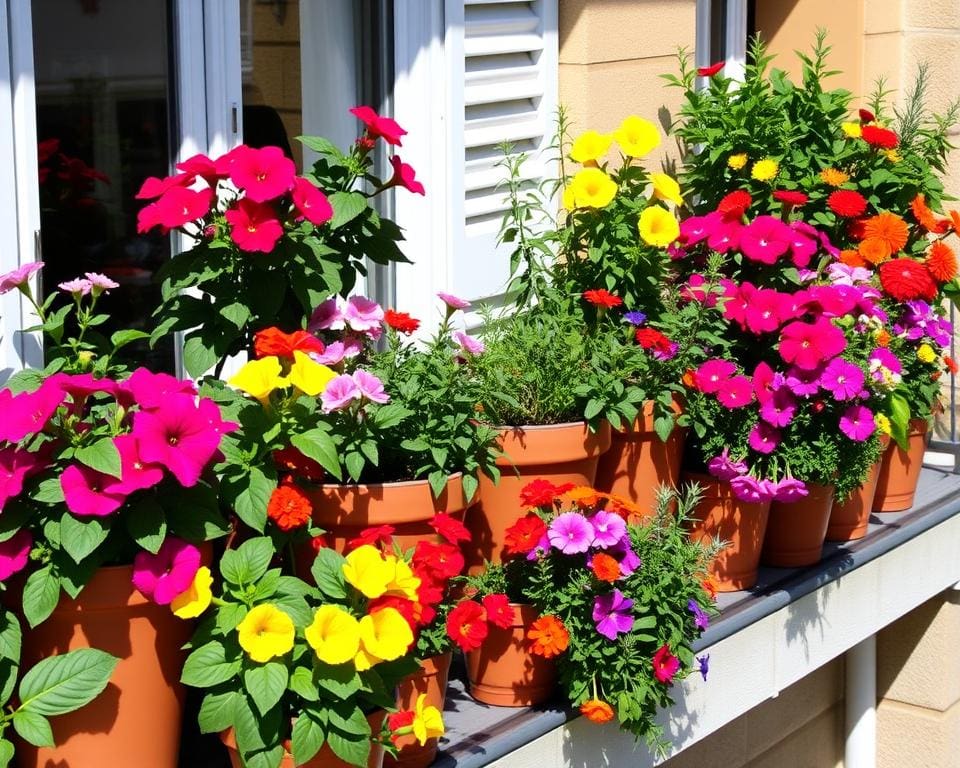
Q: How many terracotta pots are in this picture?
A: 11